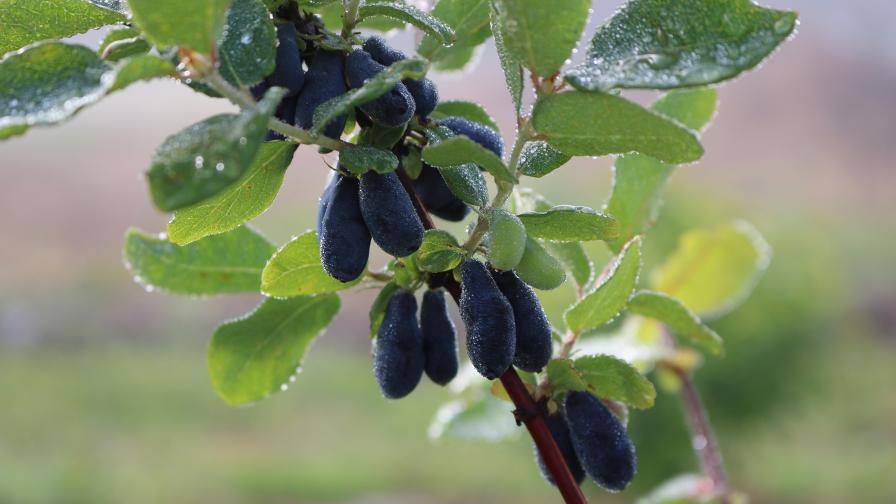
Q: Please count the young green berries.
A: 2